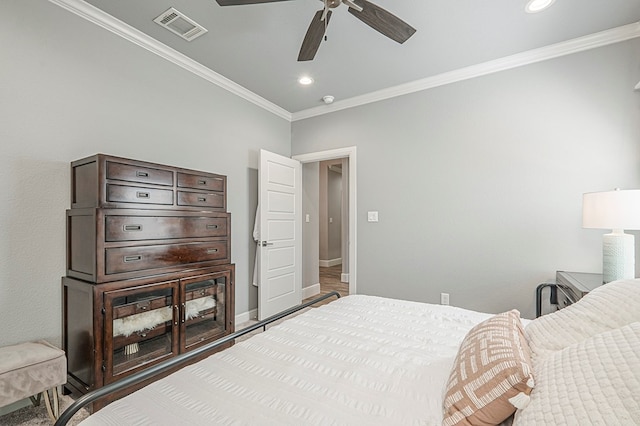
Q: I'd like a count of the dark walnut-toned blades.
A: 3